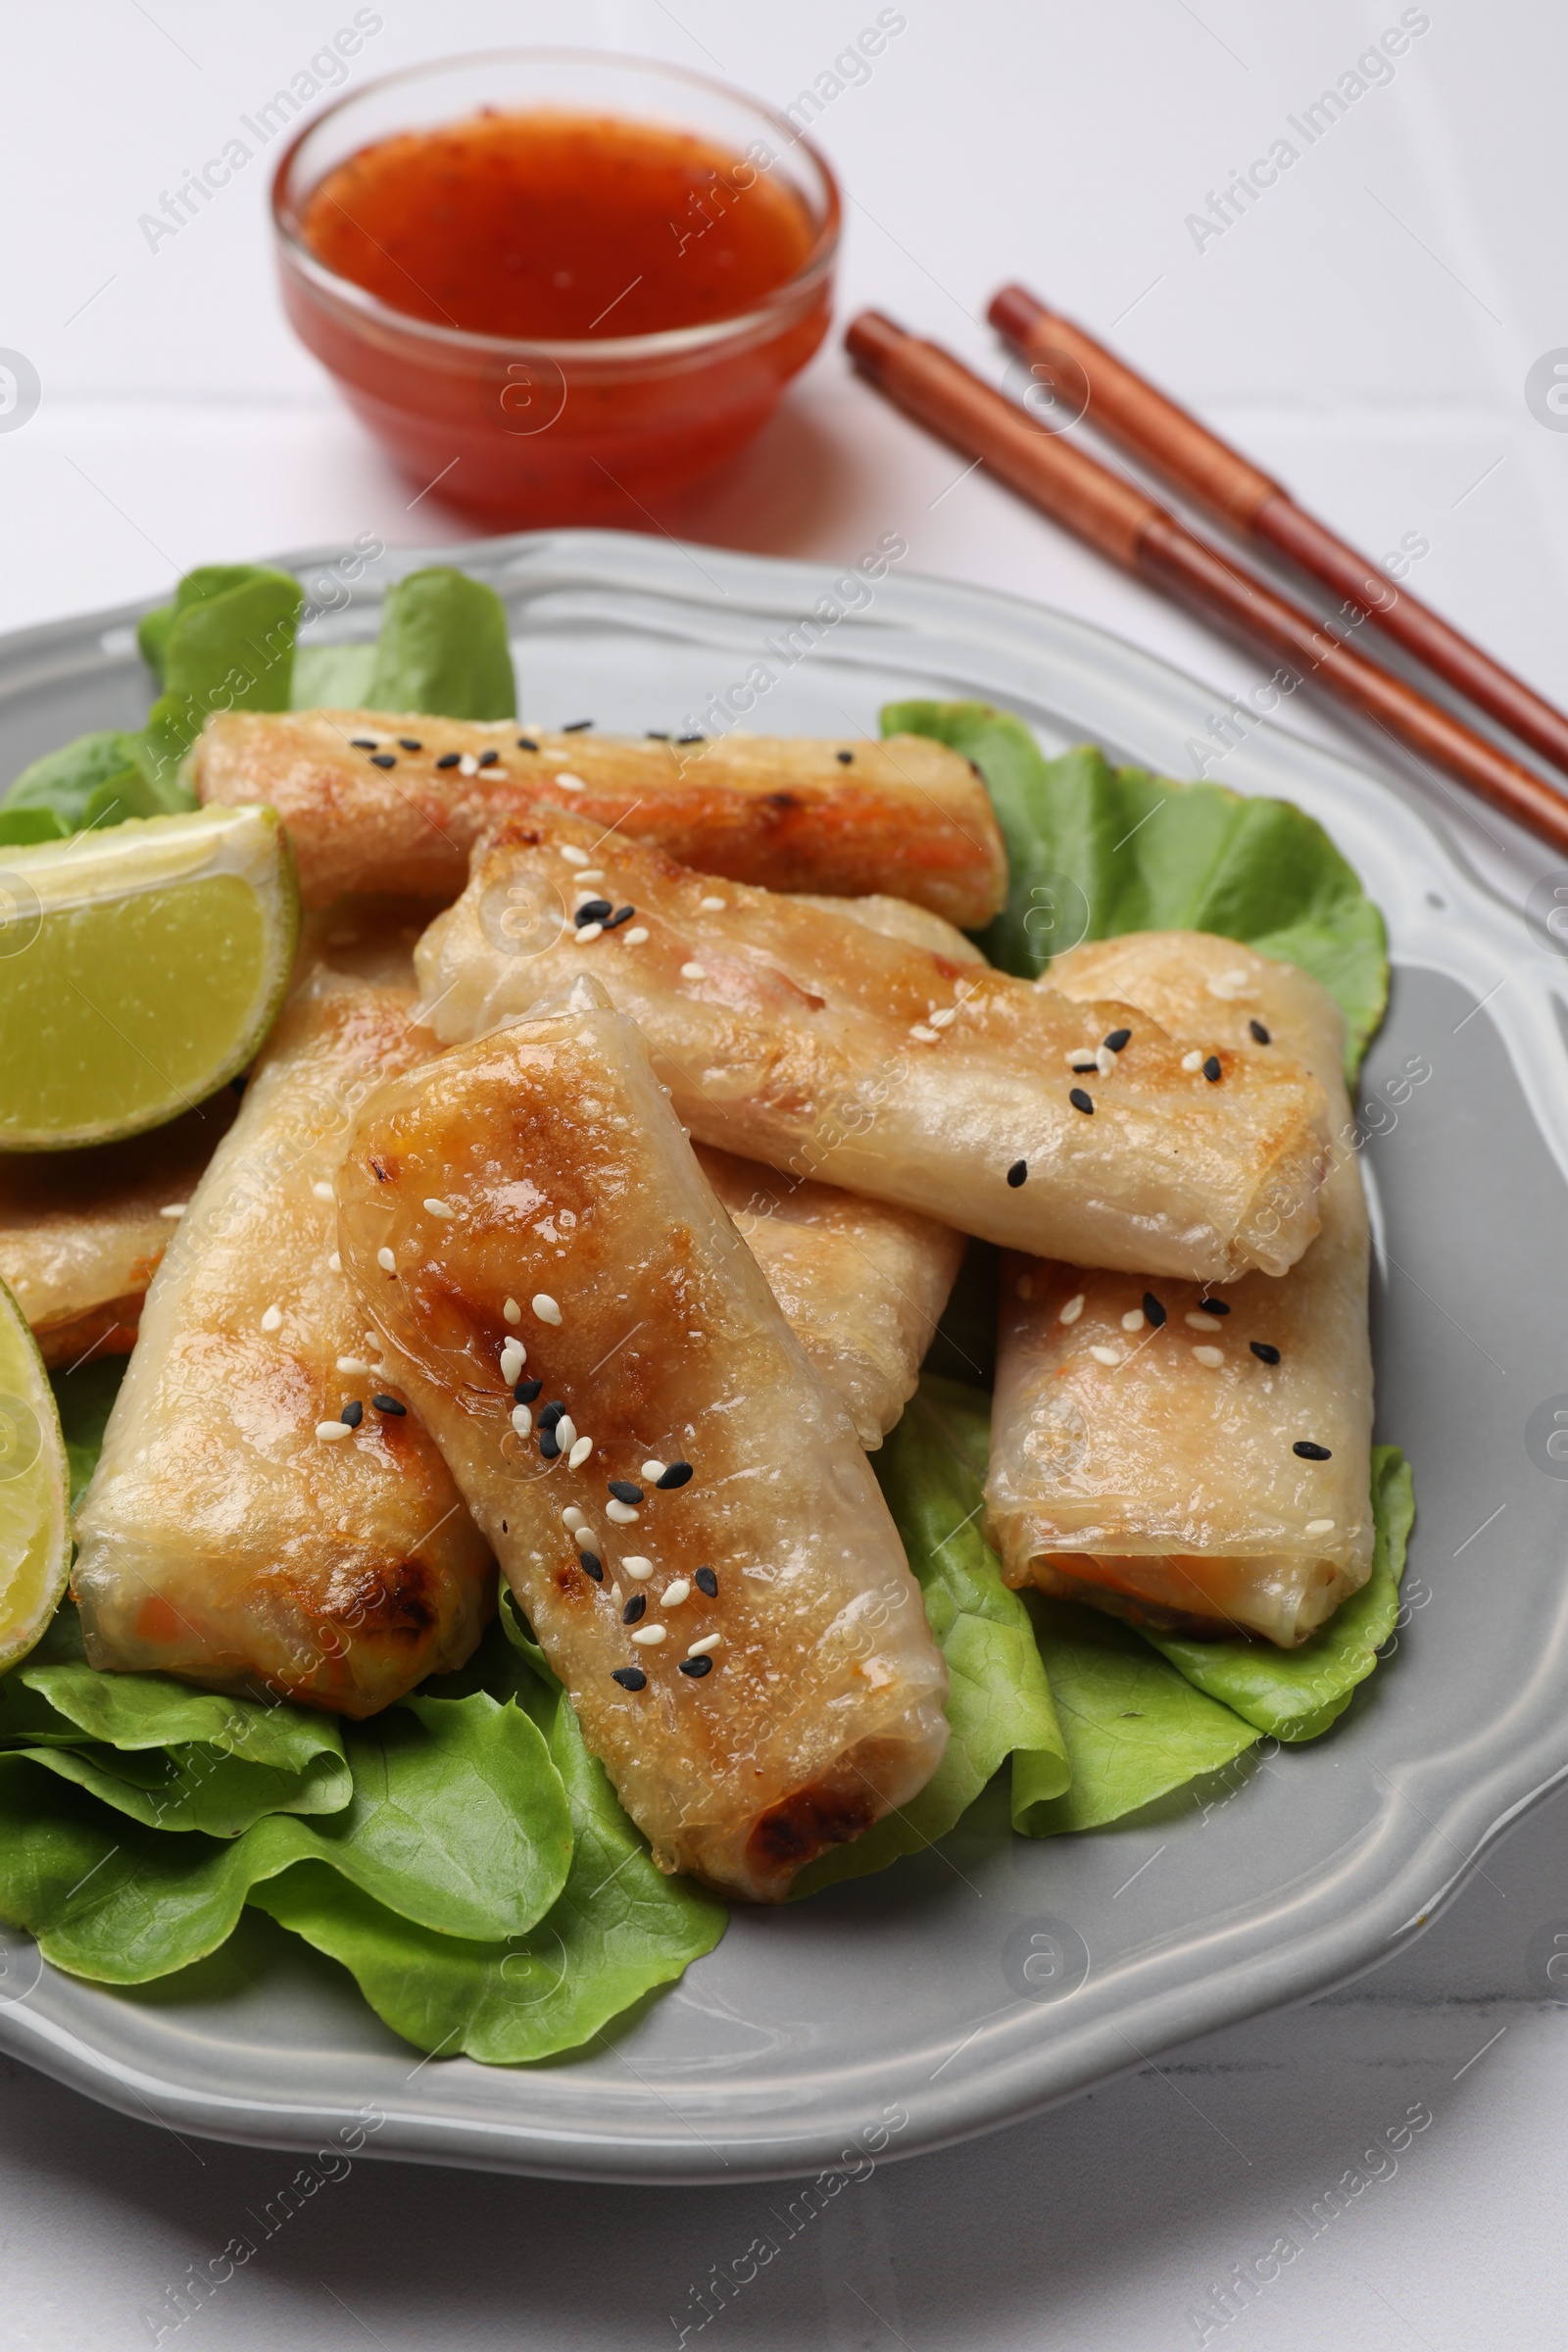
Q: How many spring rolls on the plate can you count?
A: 7